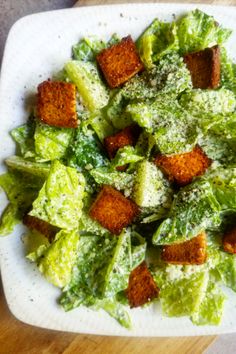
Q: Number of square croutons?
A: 10